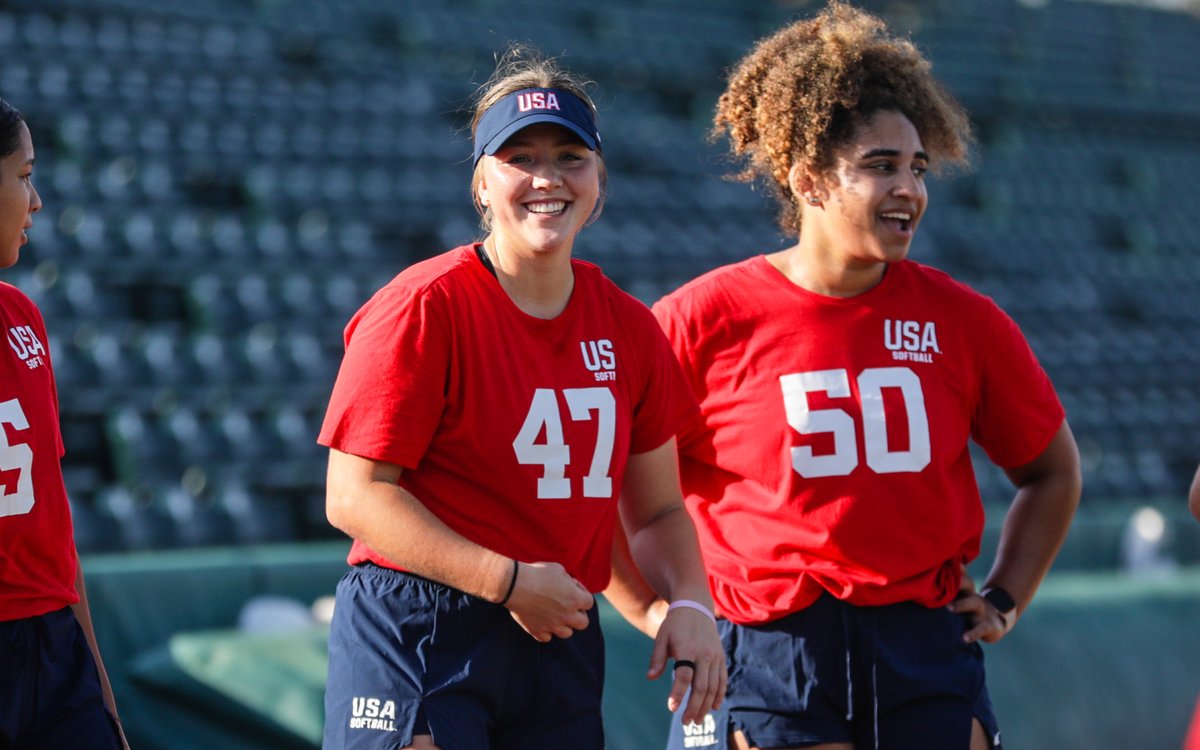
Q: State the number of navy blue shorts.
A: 3